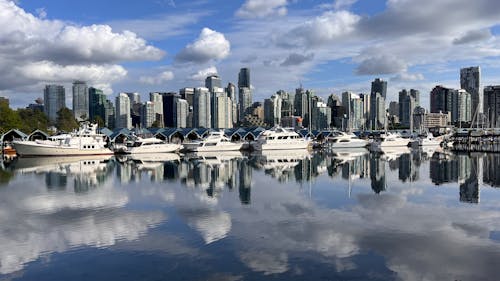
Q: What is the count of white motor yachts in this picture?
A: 7